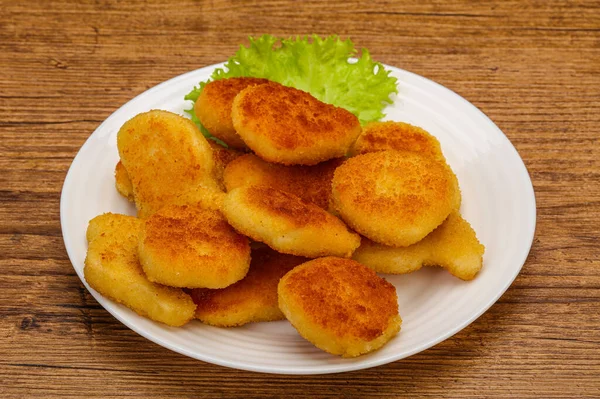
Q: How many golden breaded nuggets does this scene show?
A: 13